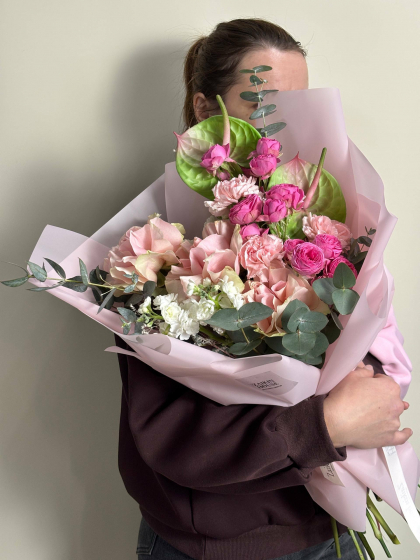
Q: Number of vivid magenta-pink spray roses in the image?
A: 11